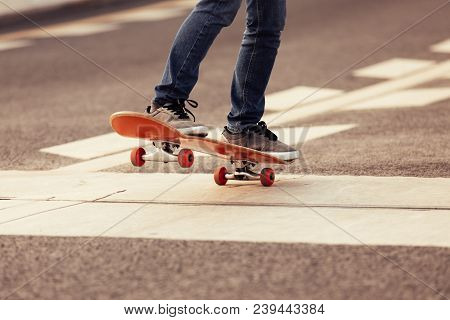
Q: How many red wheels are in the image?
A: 4